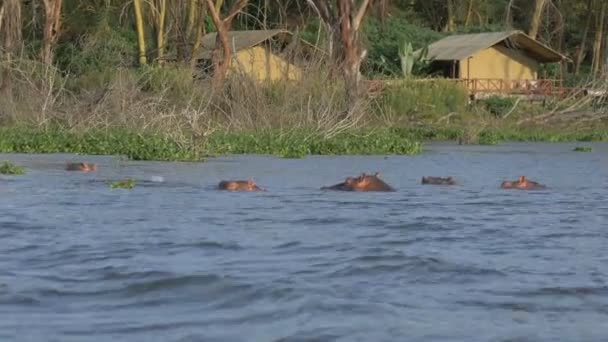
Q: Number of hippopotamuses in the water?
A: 5